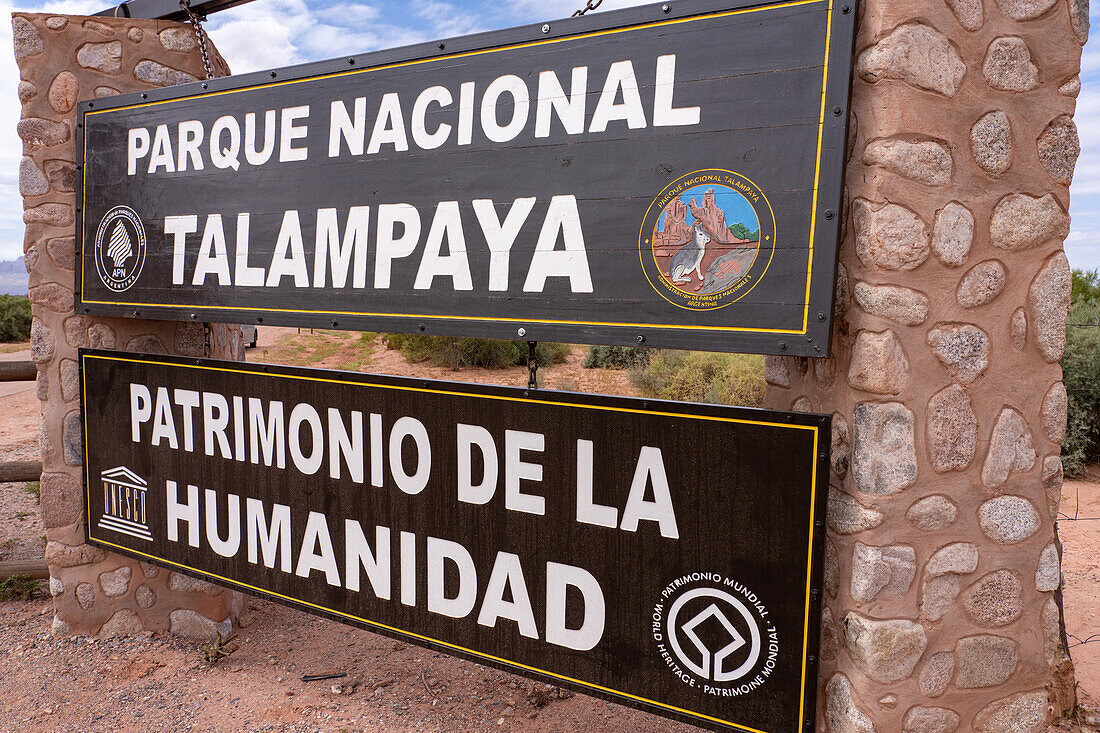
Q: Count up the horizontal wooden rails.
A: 3